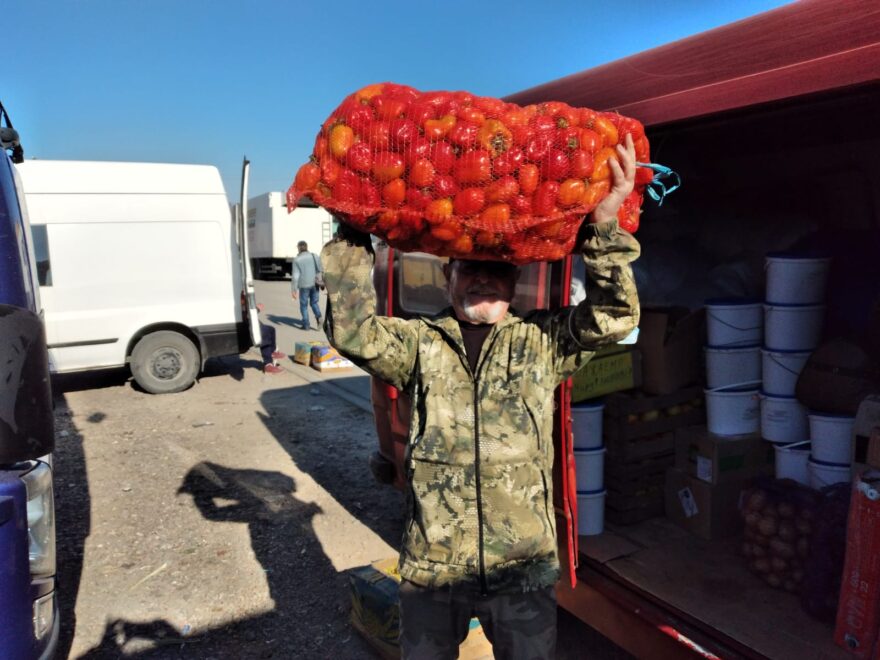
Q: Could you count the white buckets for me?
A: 13